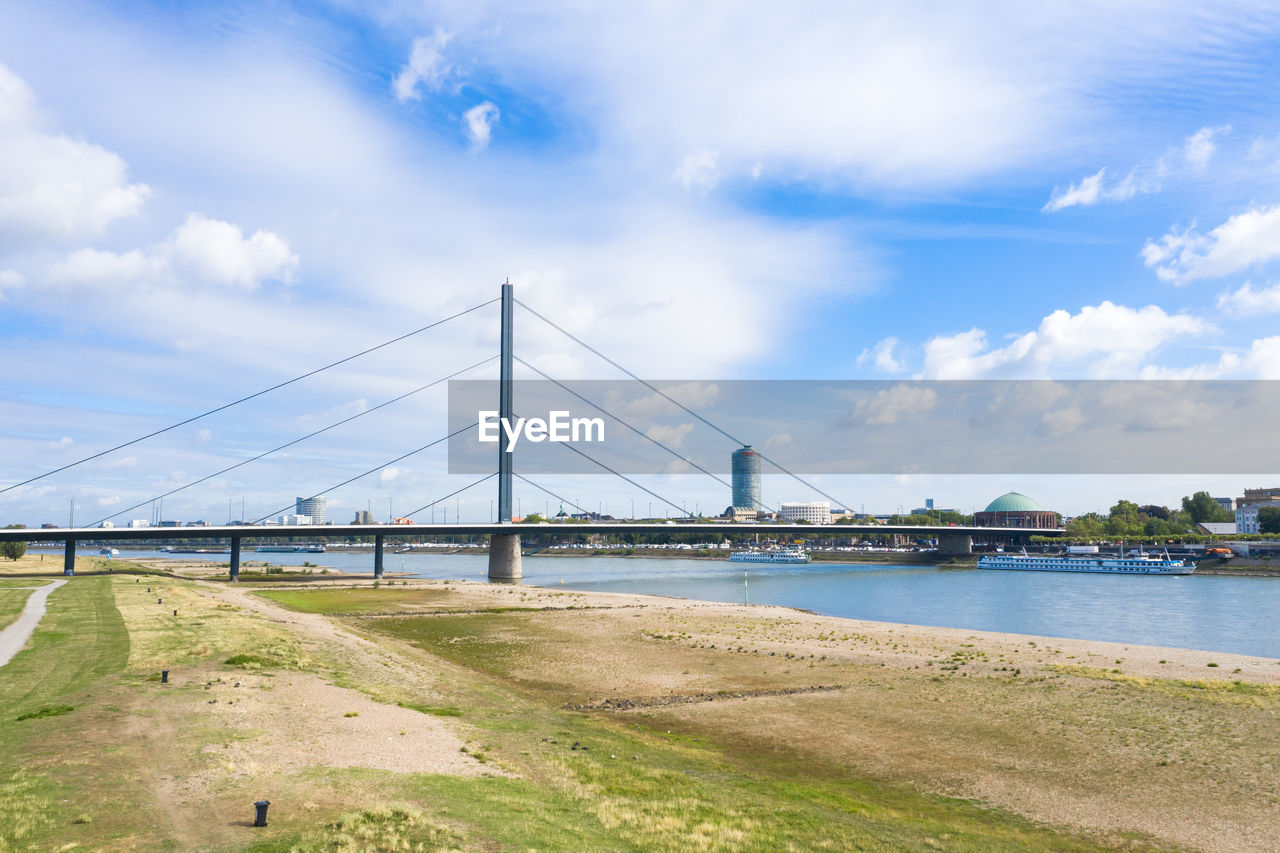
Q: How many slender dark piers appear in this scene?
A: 3